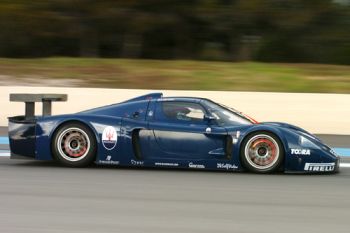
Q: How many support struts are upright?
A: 2